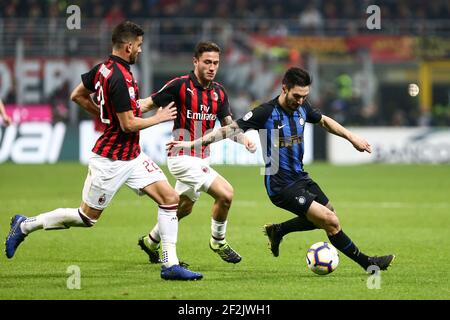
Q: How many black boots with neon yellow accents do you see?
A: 2